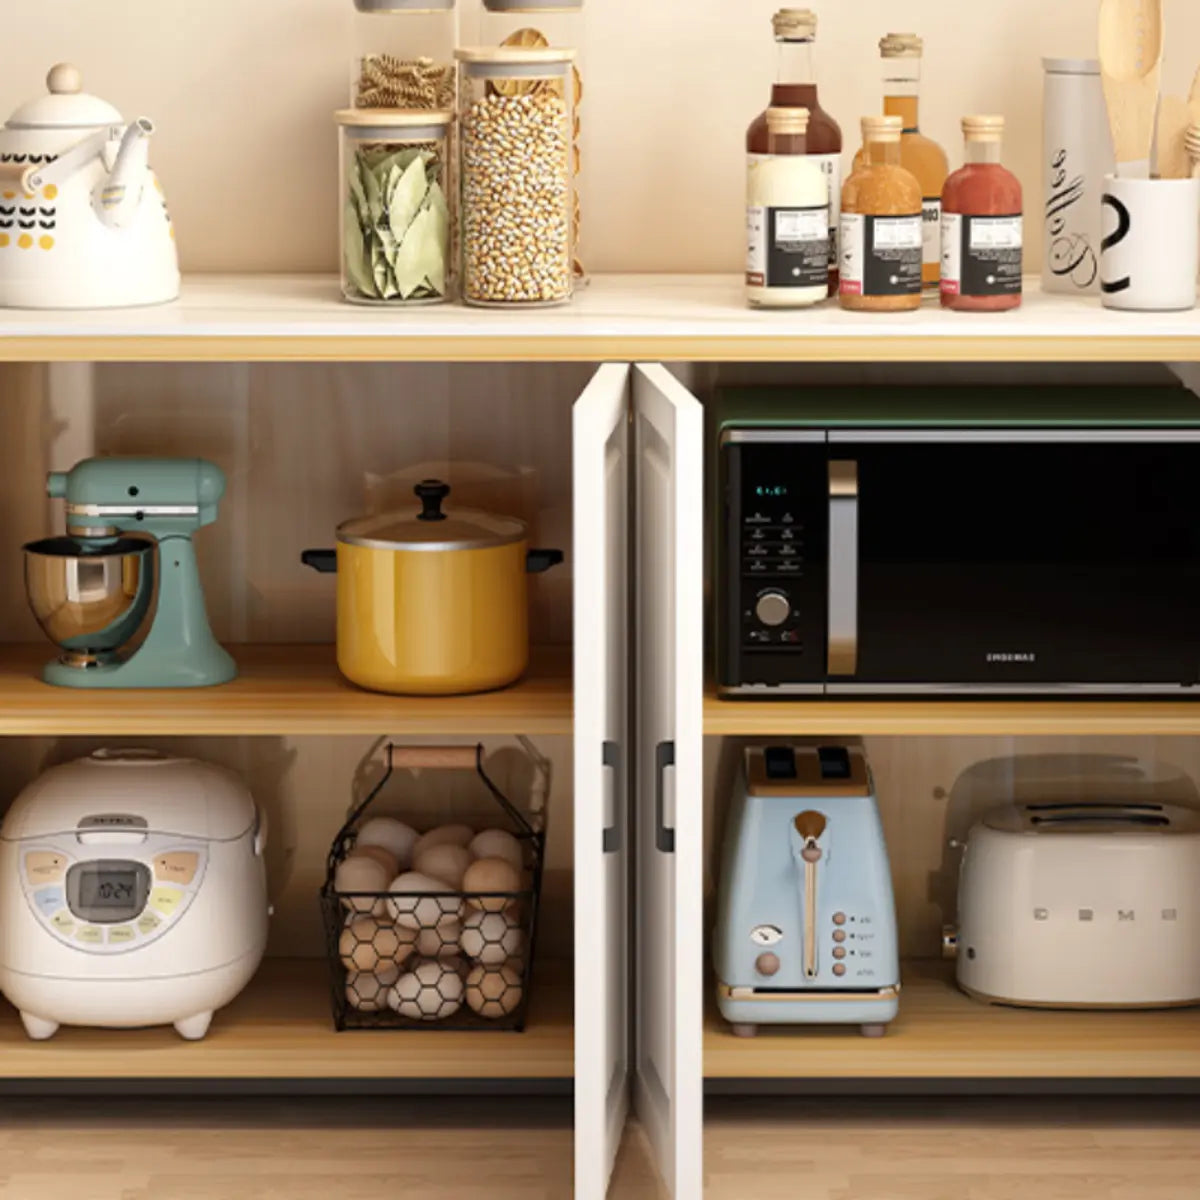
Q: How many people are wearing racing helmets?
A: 0